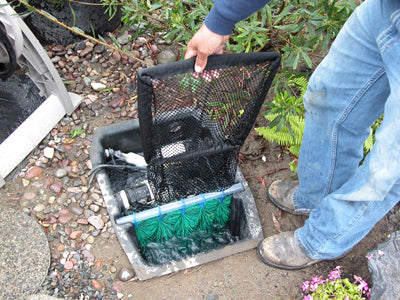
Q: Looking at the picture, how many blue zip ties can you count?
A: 5